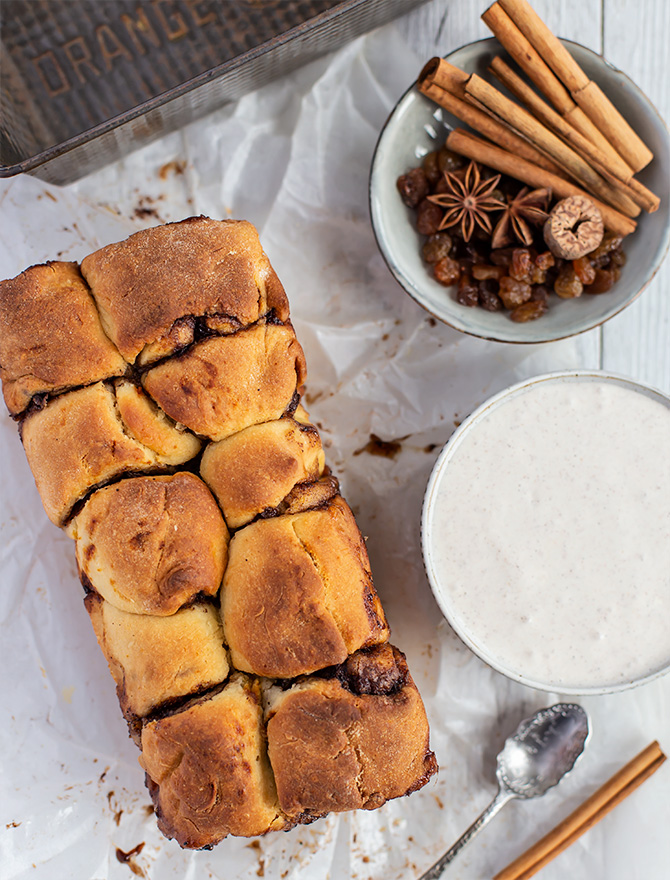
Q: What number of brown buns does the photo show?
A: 10